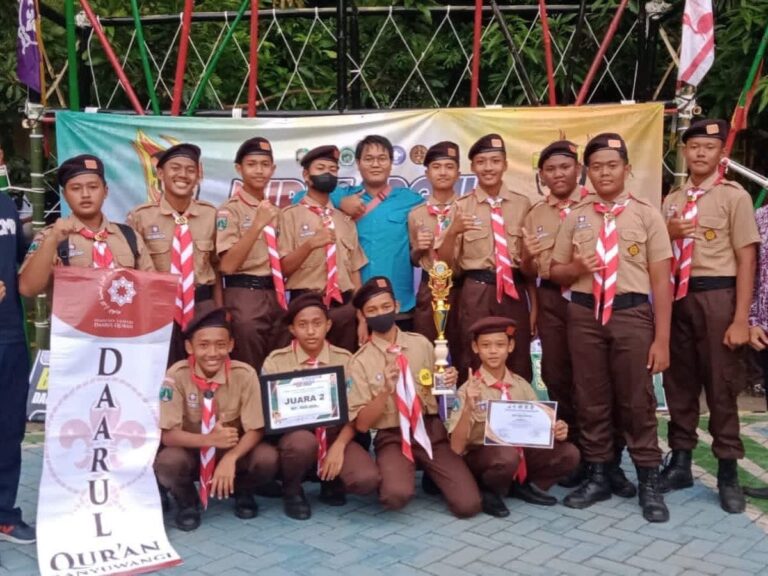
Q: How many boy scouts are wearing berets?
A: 13